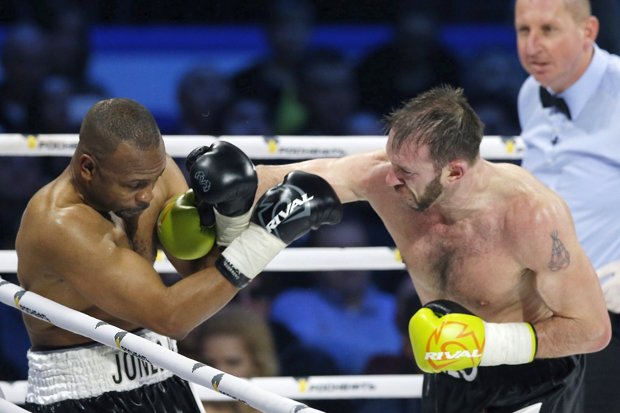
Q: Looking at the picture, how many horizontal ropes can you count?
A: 3